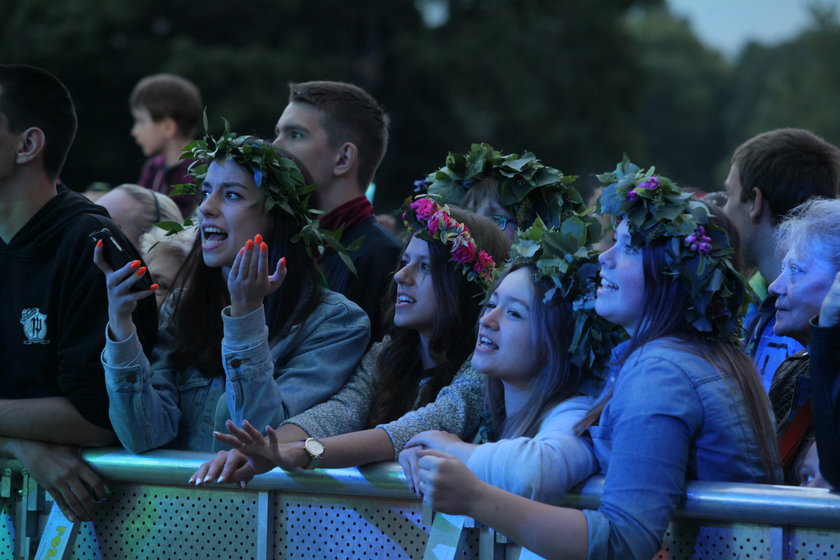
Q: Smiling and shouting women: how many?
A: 4